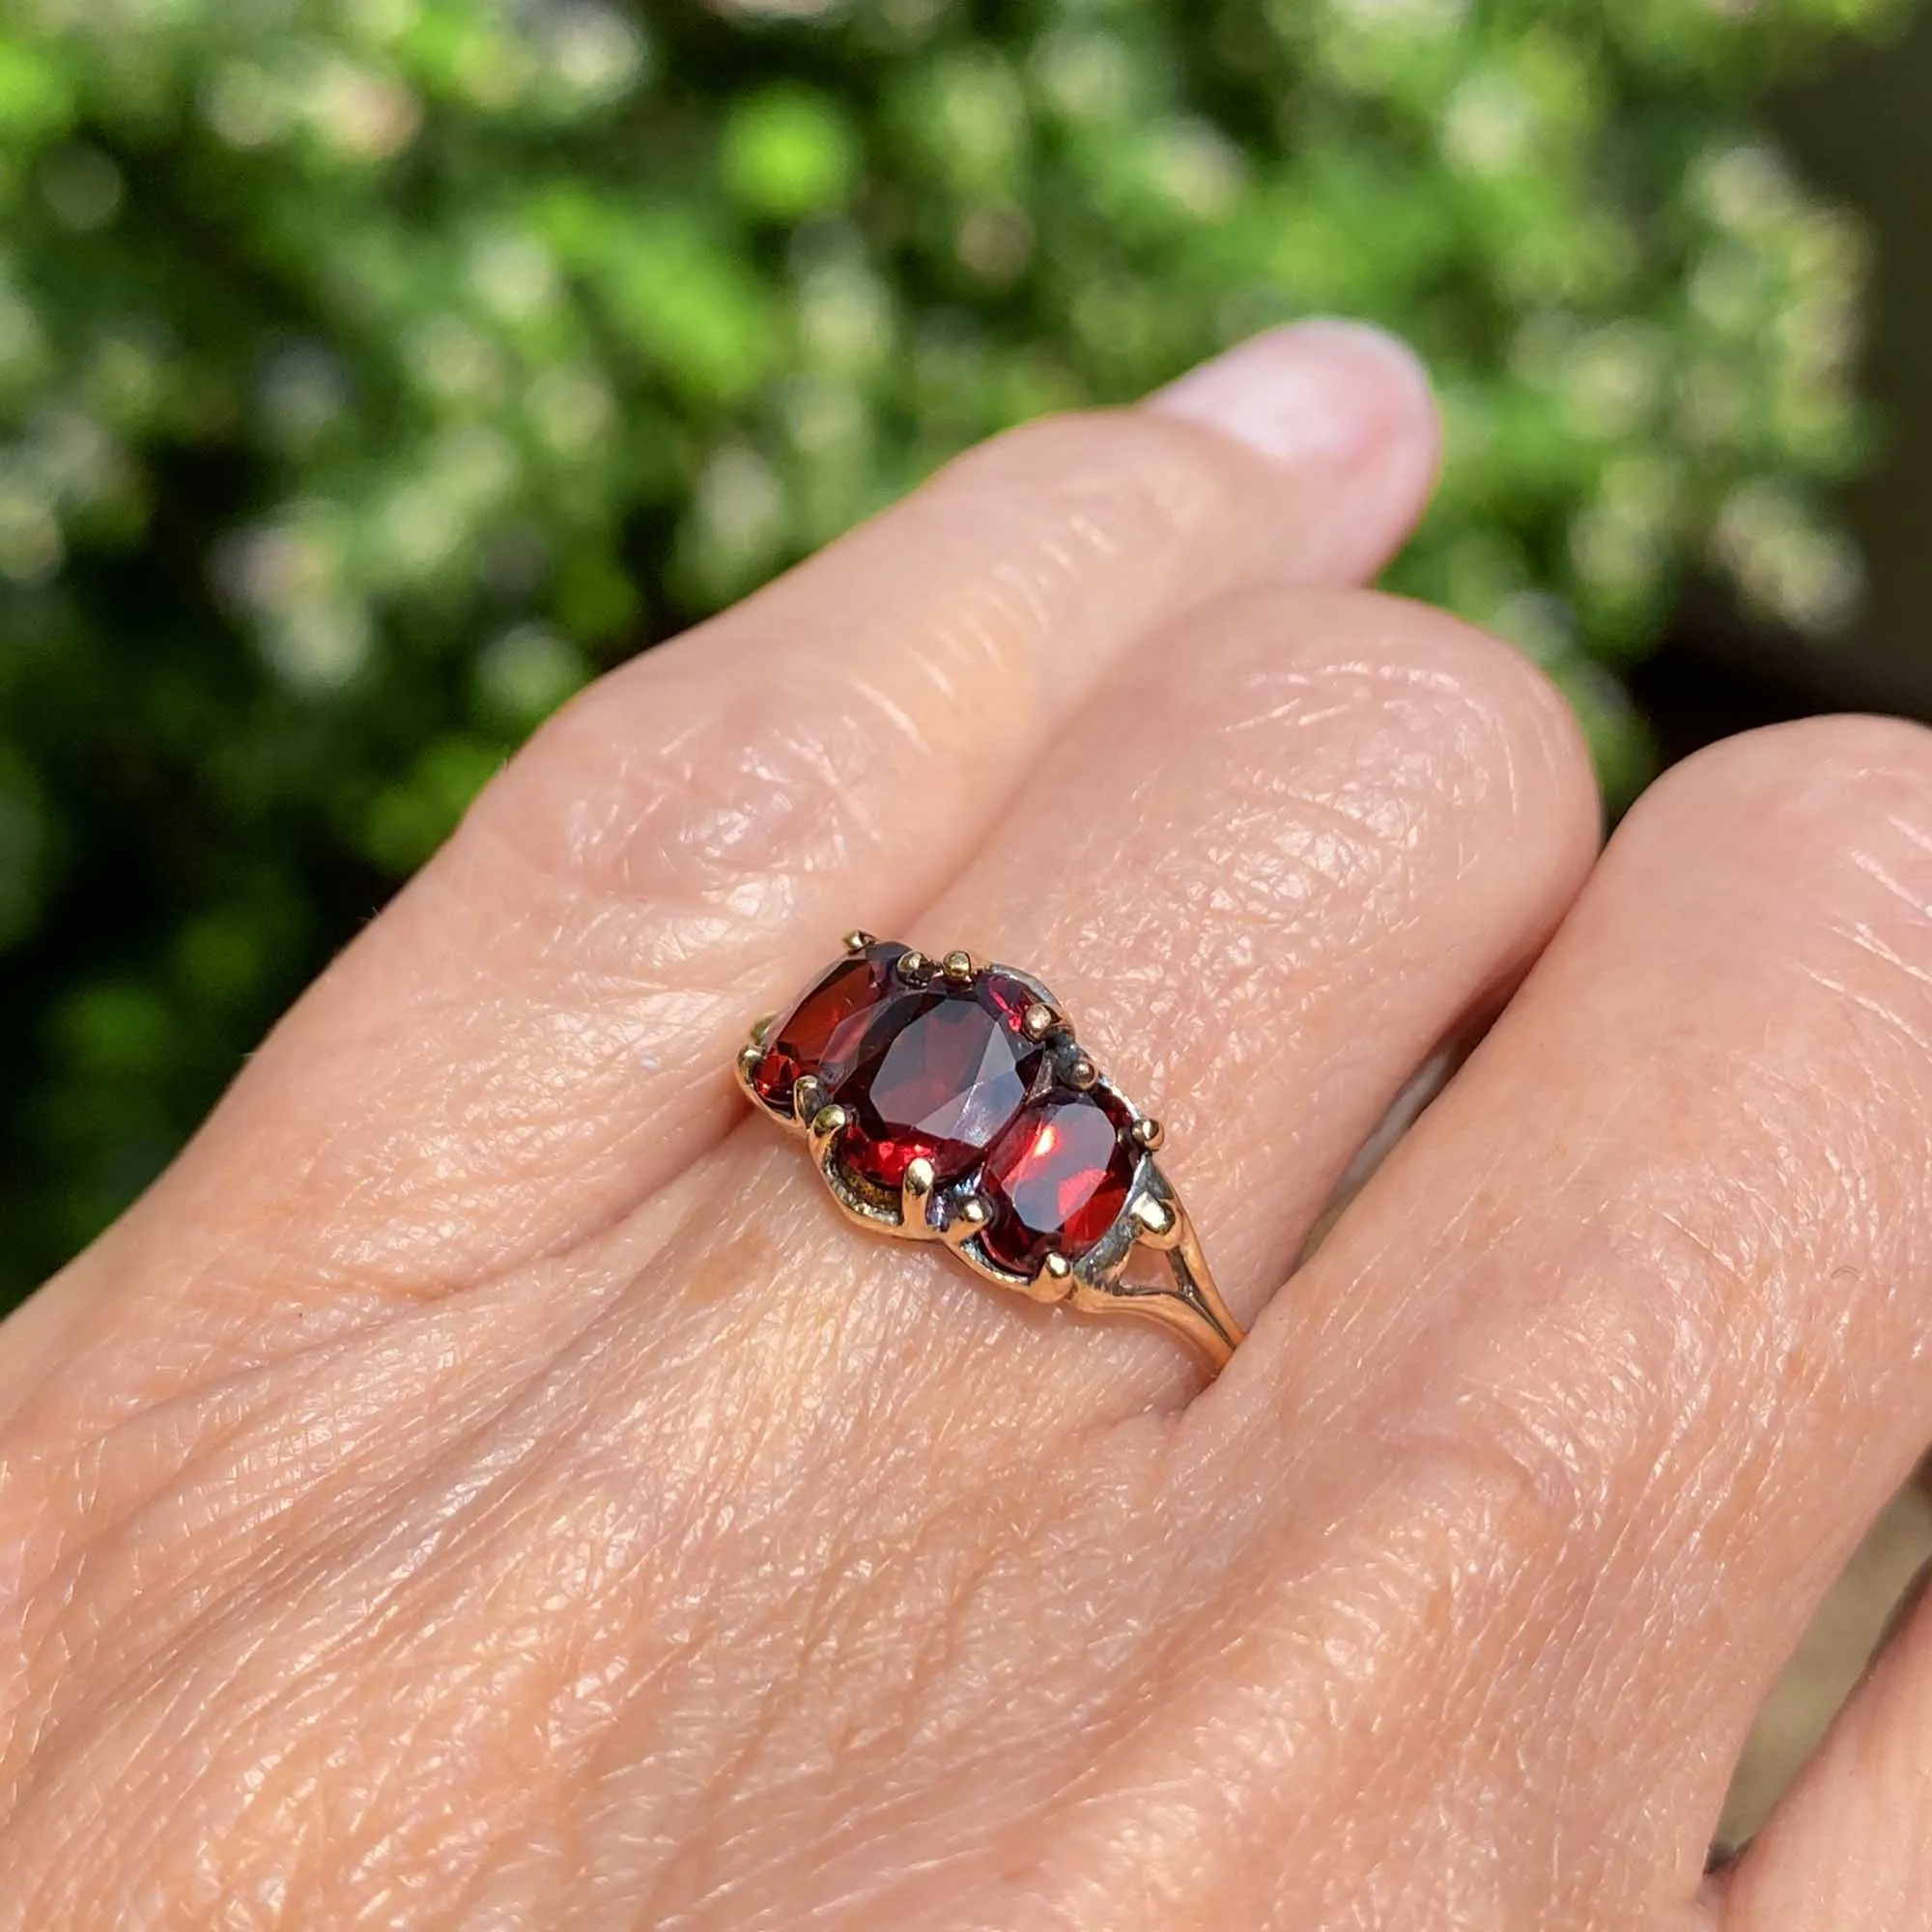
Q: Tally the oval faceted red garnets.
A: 3